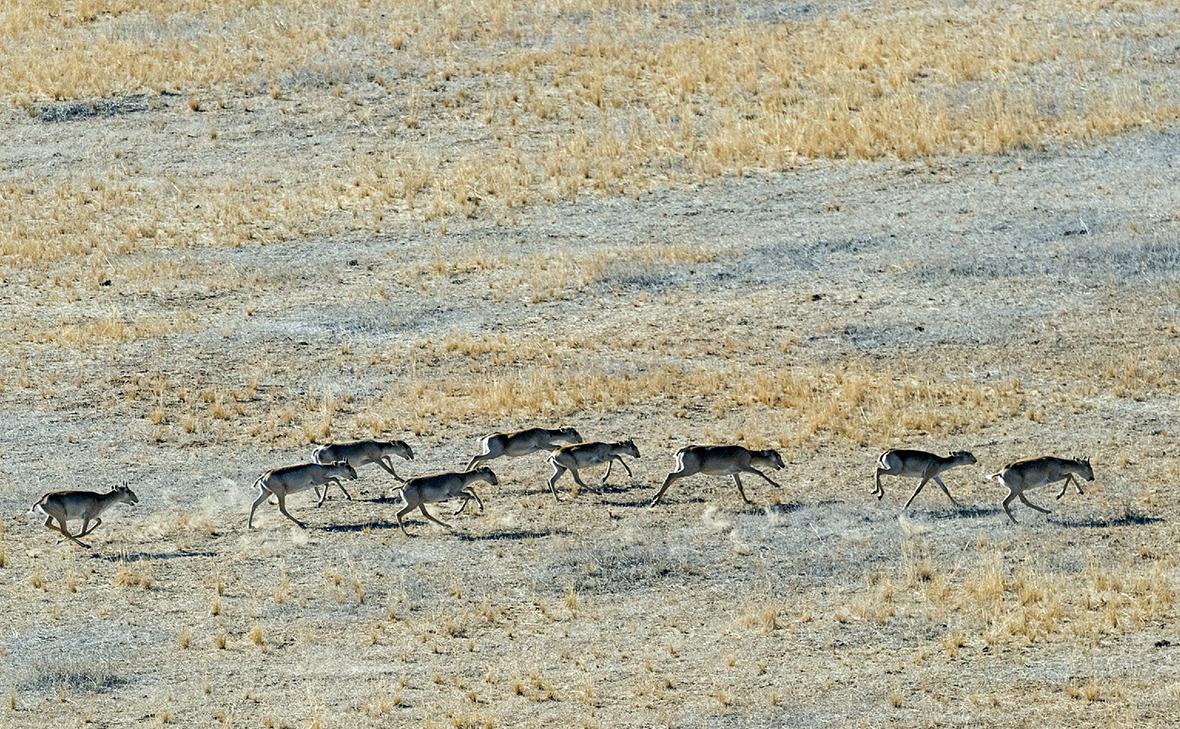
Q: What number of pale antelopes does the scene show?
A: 9